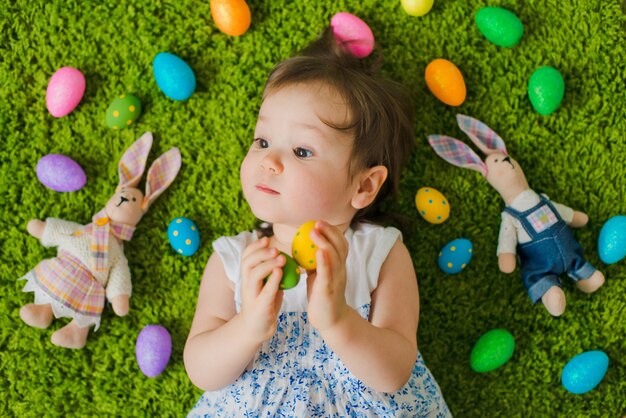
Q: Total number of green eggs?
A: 5